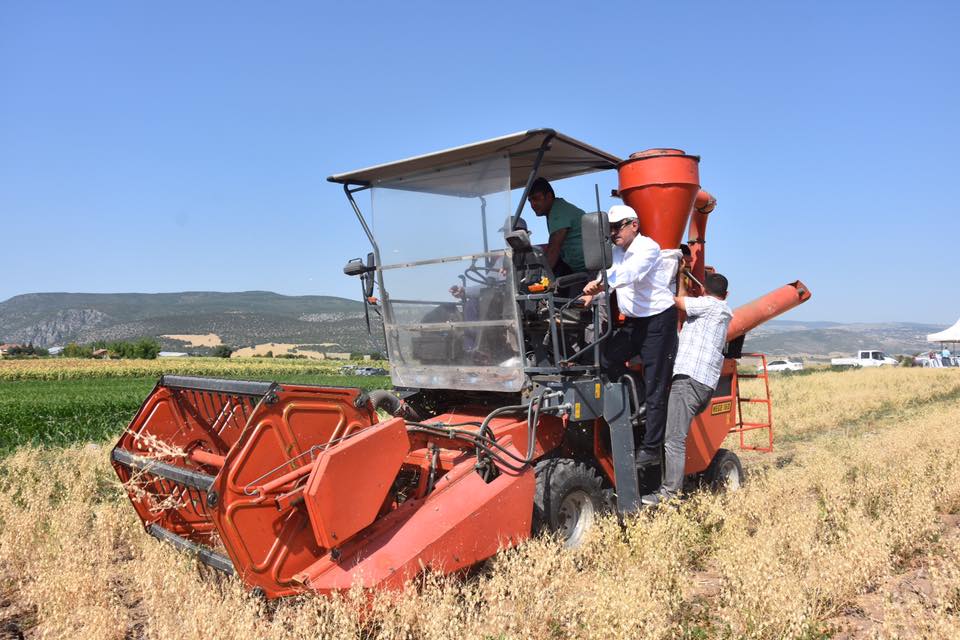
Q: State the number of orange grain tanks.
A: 1